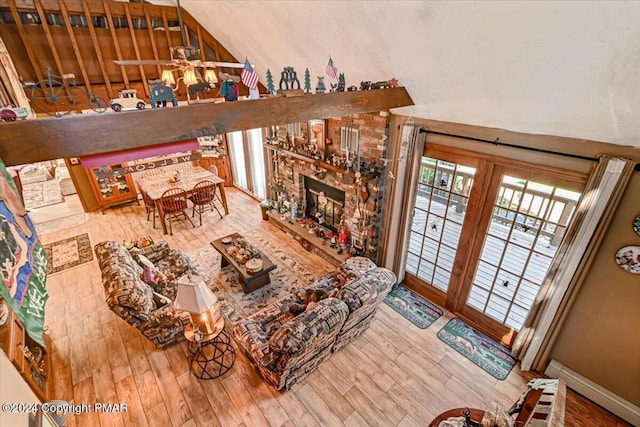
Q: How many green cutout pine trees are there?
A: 2